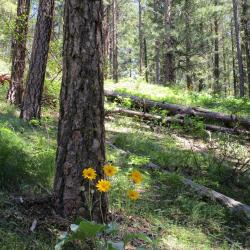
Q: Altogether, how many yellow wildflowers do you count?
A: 5